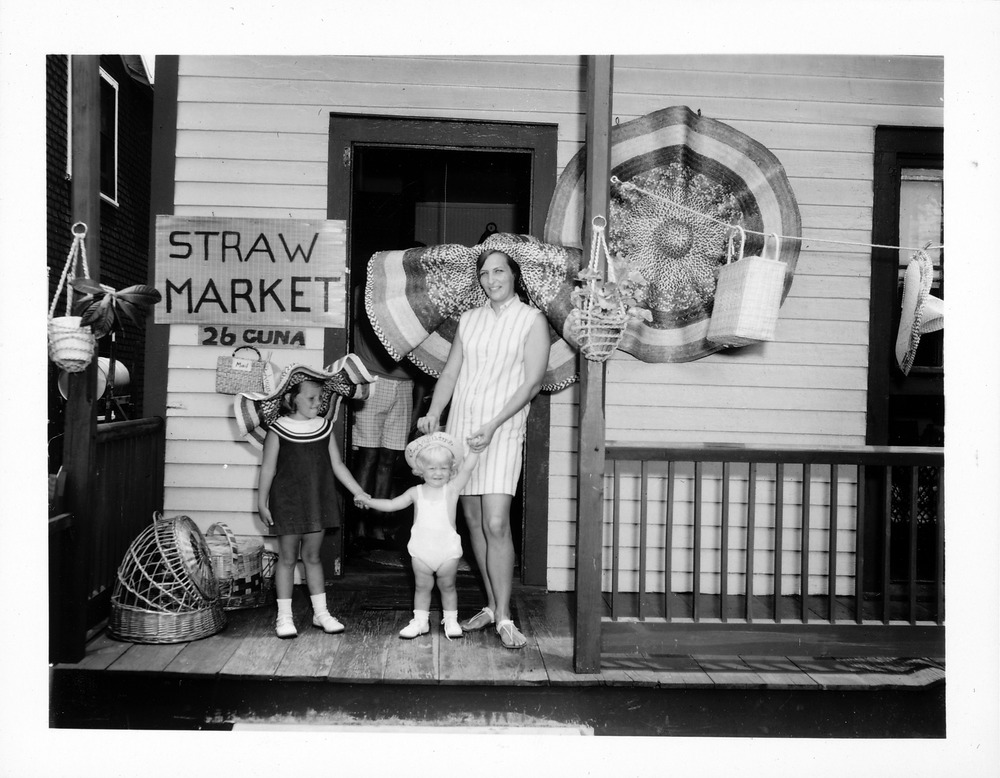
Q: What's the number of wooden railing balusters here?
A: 13